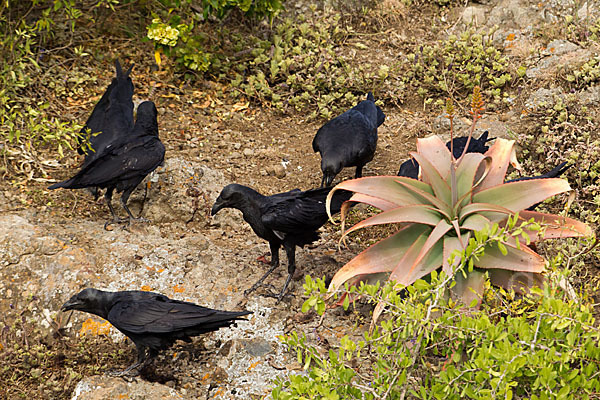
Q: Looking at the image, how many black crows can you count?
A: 7